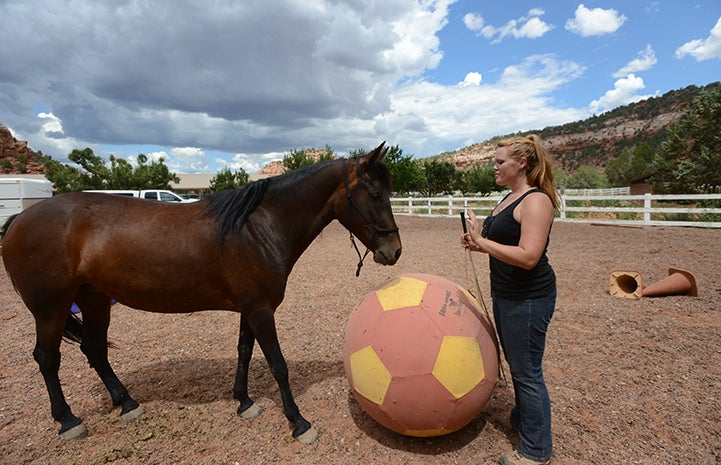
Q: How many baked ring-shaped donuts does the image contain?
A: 0